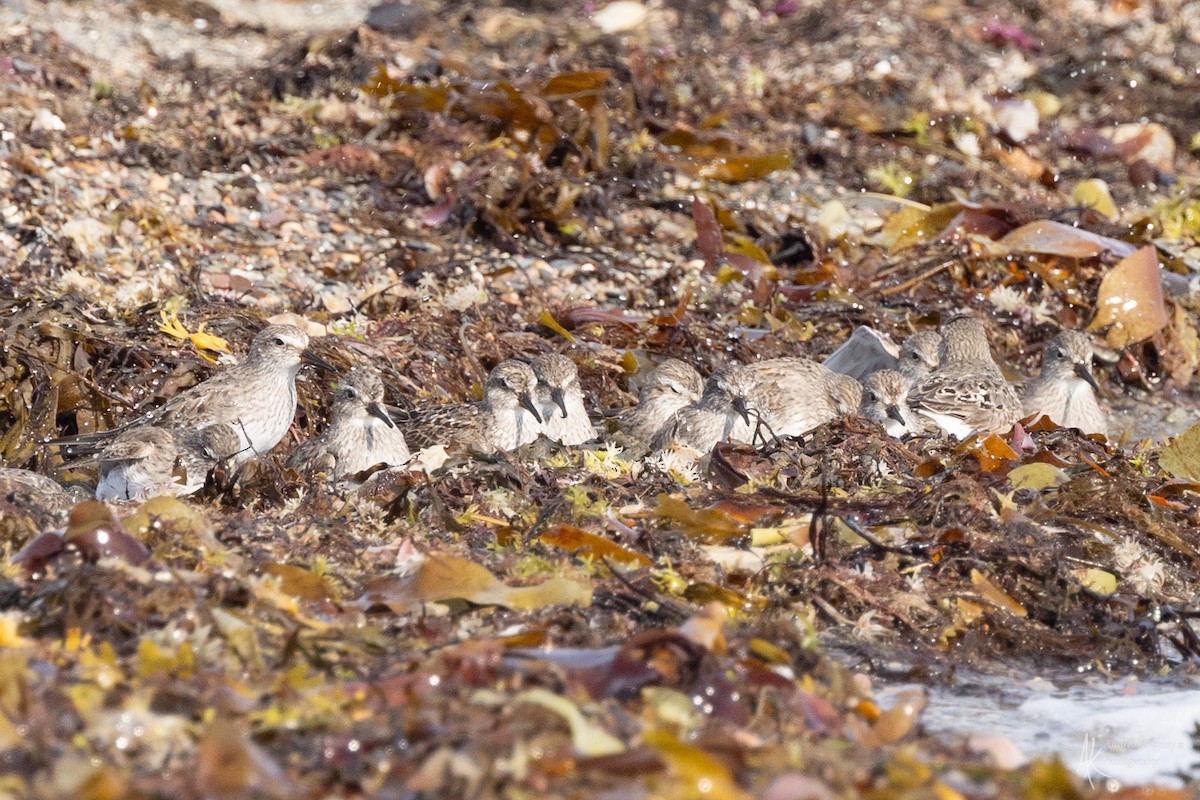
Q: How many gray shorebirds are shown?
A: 12